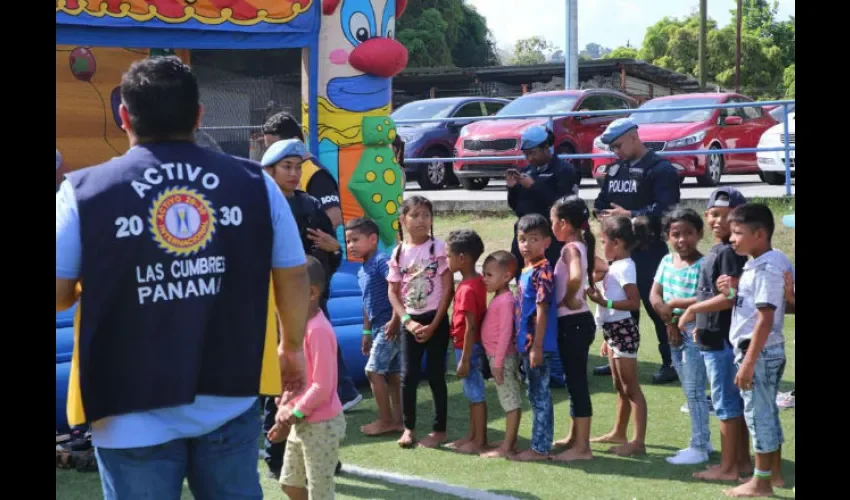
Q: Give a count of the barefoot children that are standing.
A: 9